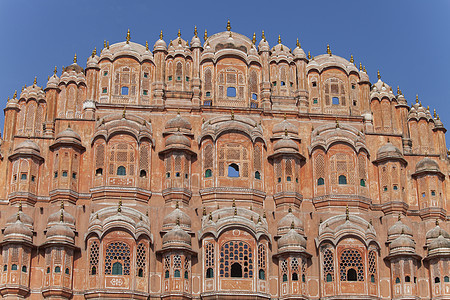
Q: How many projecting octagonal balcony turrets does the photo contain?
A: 12